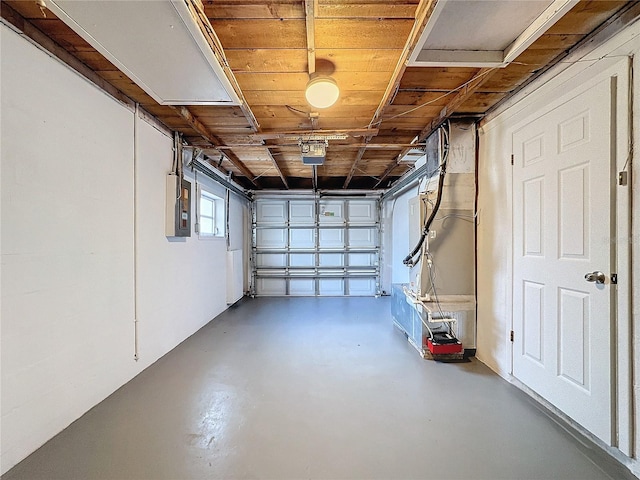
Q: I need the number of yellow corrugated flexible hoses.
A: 0